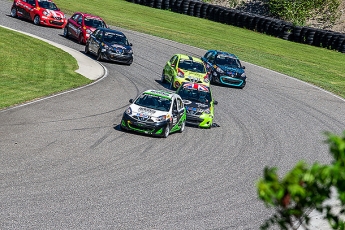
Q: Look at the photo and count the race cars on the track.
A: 7